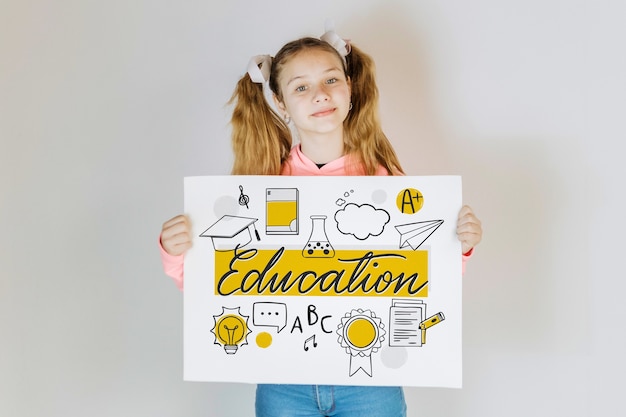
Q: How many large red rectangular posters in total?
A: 0